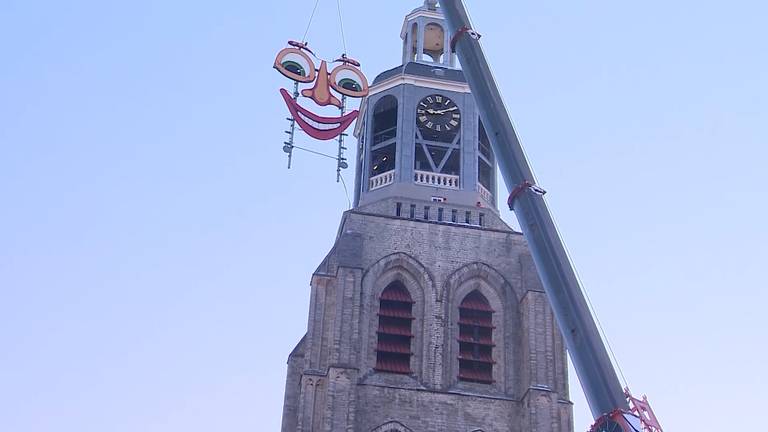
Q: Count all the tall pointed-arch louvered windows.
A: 2